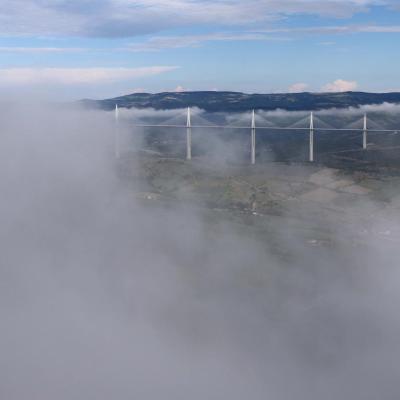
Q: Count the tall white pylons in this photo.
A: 5